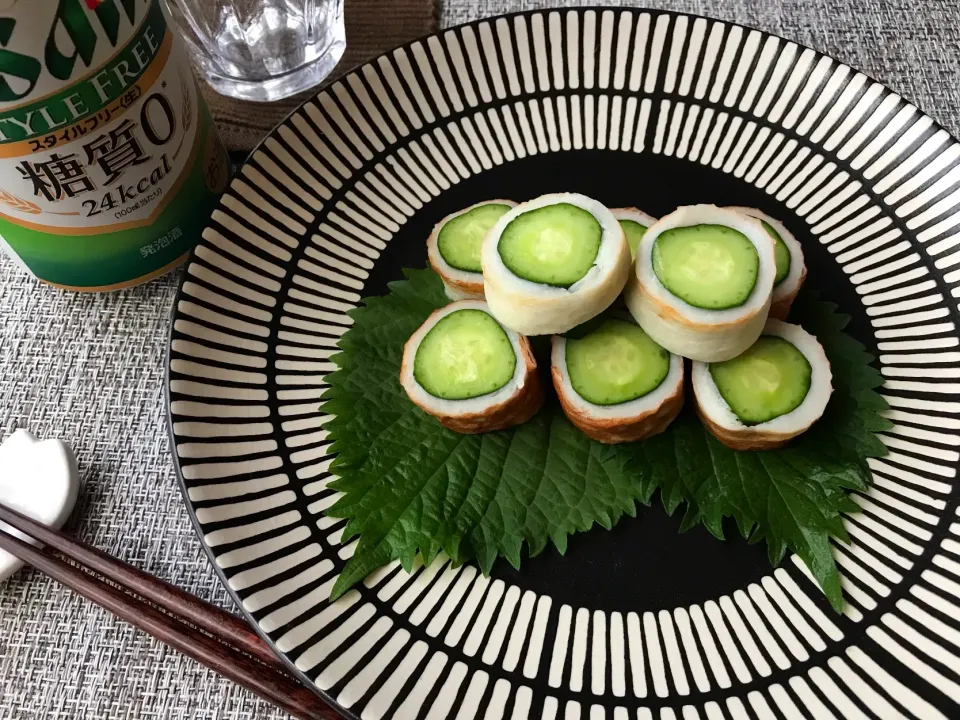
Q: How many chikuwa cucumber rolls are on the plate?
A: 8